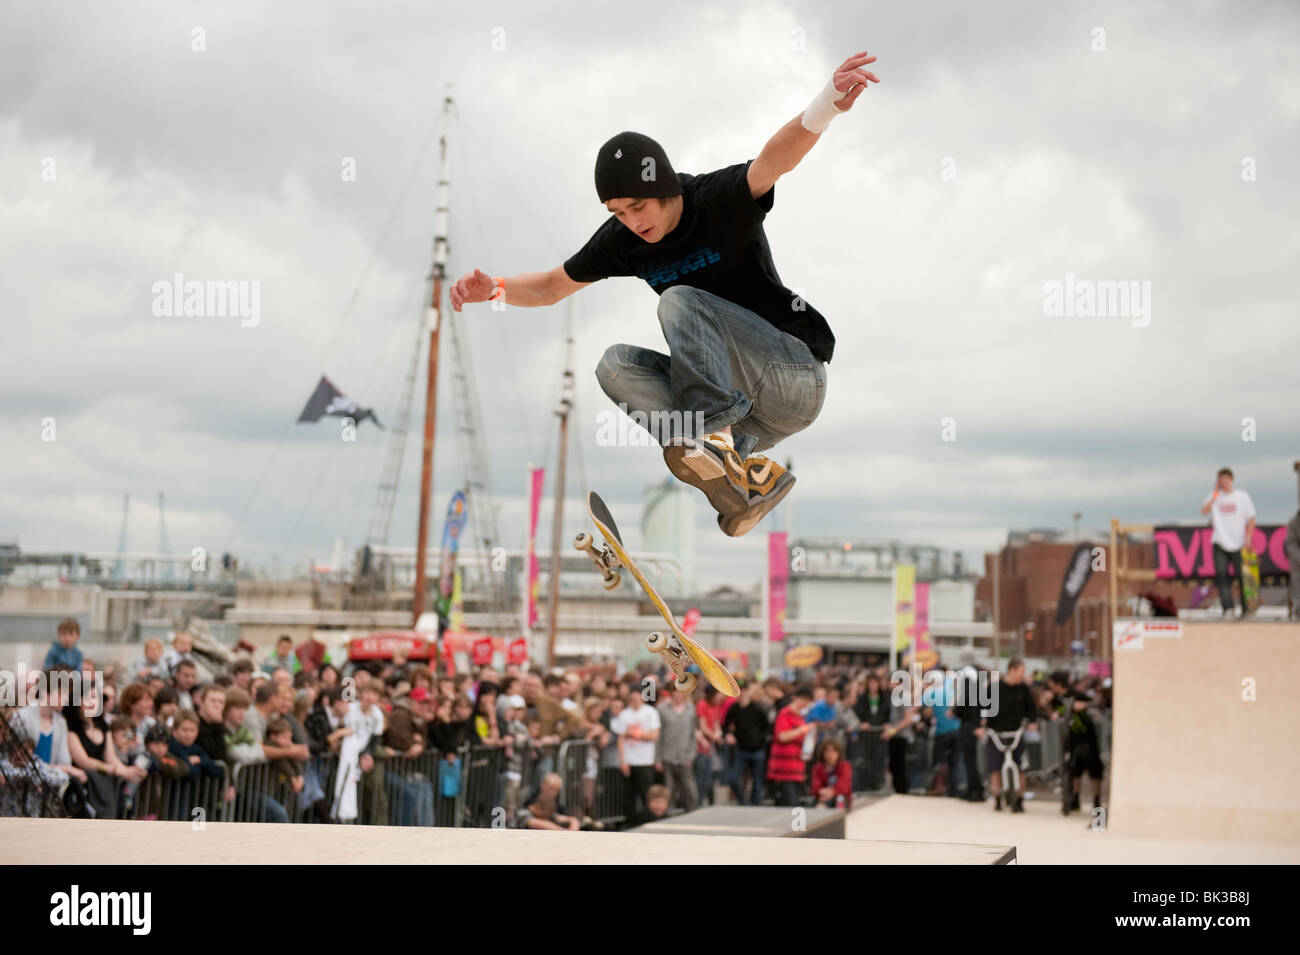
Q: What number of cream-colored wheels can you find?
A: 4